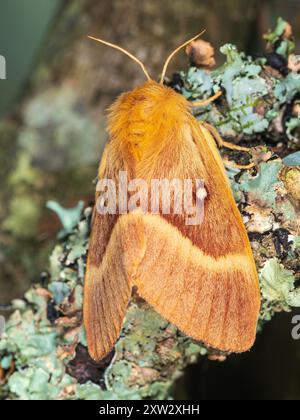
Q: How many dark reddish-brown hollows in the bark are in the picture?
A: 1